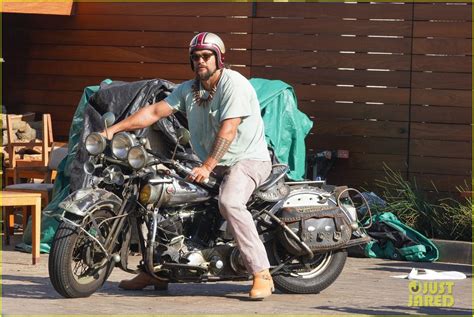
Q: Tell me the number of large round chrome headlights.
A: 3